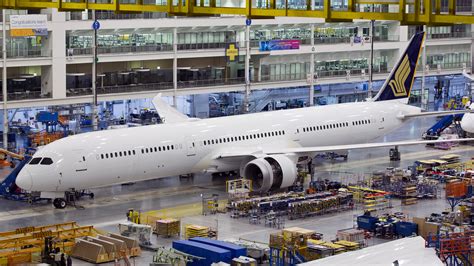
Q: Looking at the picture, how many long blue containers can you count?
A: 2